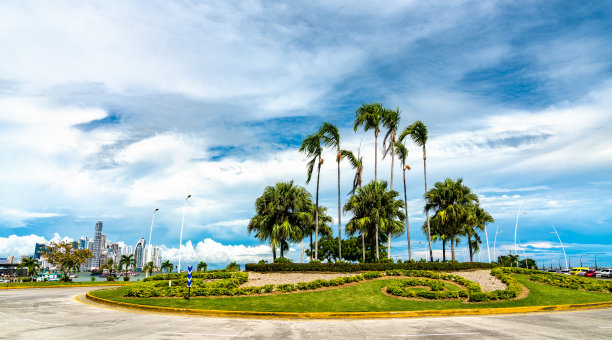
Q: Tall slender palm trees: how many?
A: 7